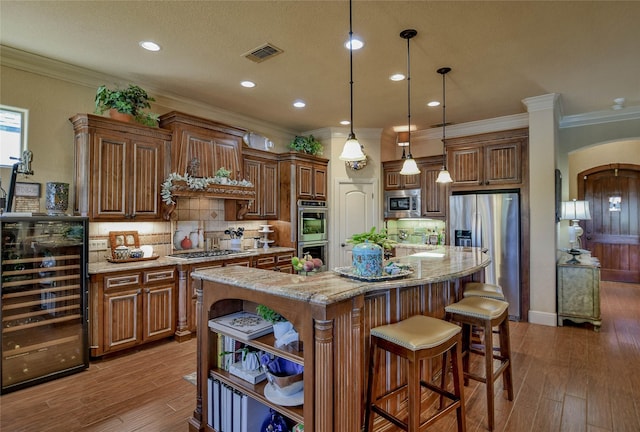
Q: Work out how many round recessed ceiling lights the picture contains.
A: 7